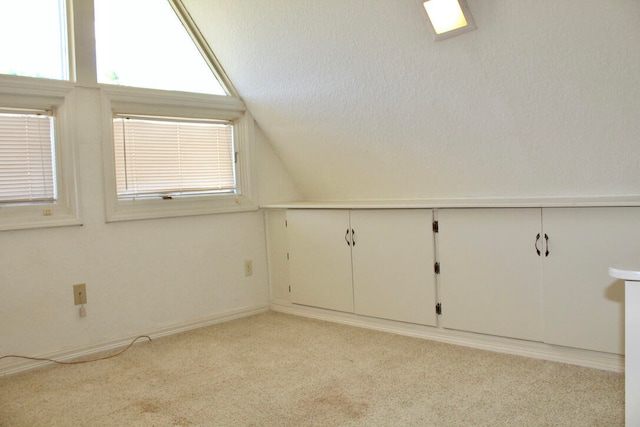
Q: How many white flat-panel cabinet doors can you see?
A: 4